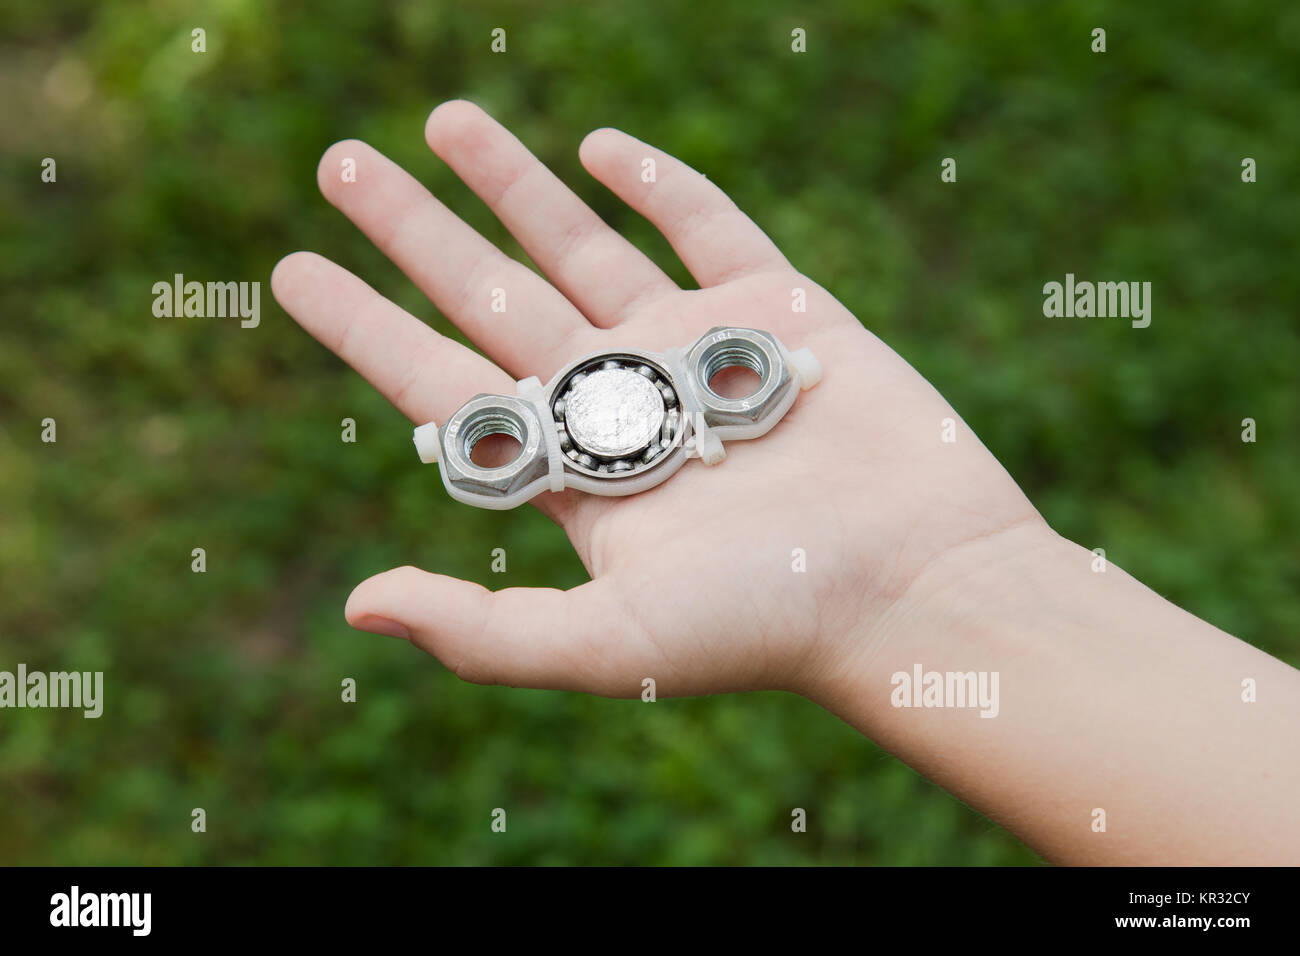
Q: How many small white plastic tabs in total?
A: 4